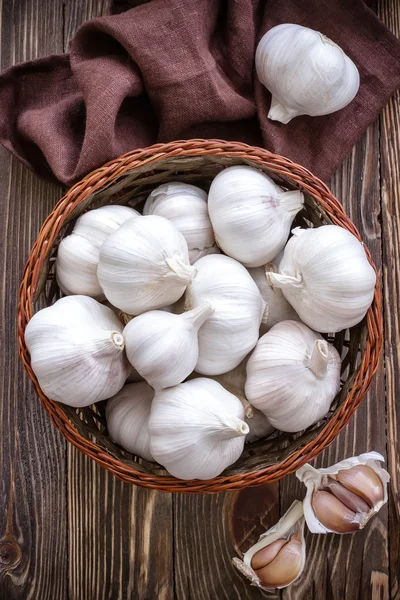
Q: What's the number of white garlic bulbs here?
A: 14